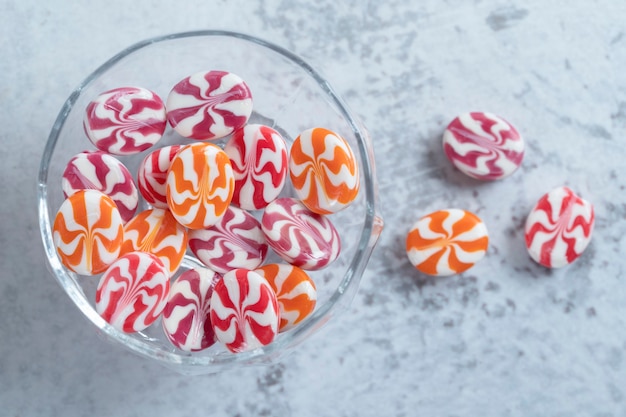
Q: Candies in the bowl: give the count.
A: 15